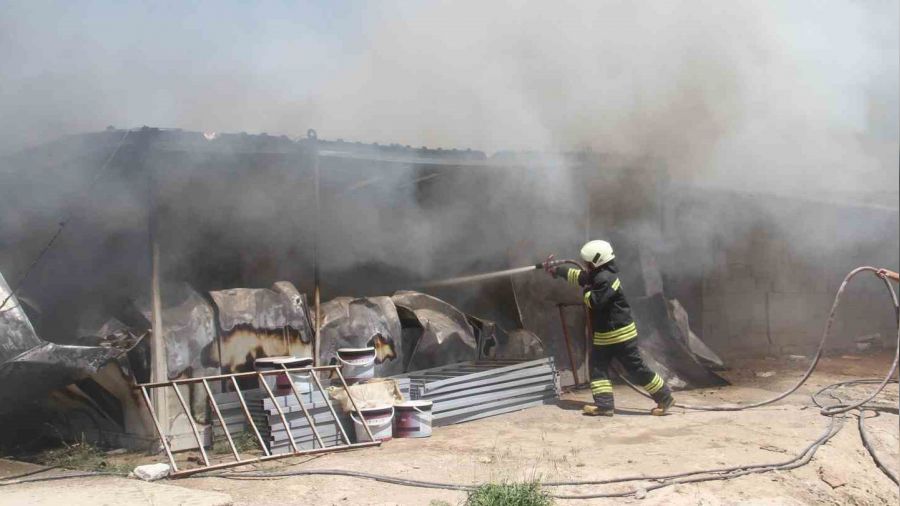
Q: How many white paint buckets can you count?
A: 5